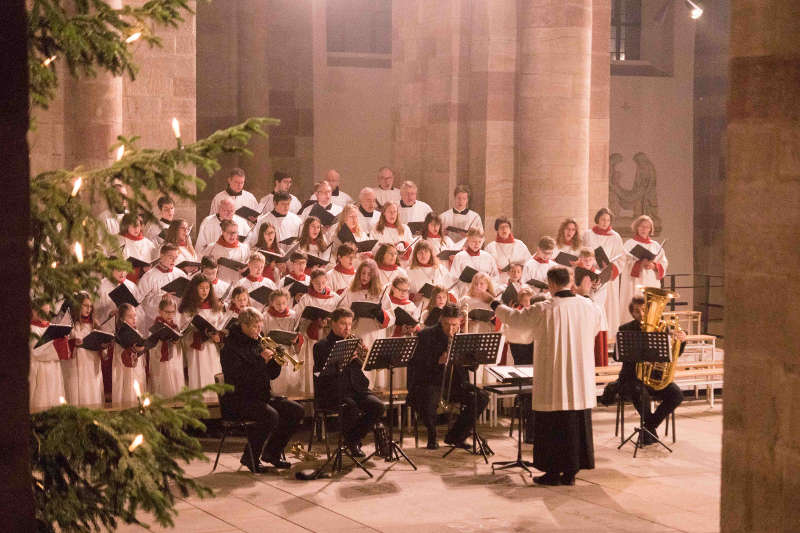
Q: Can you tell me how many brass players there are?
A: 4